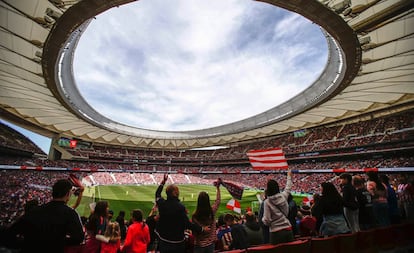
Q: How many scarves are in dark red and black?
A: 1